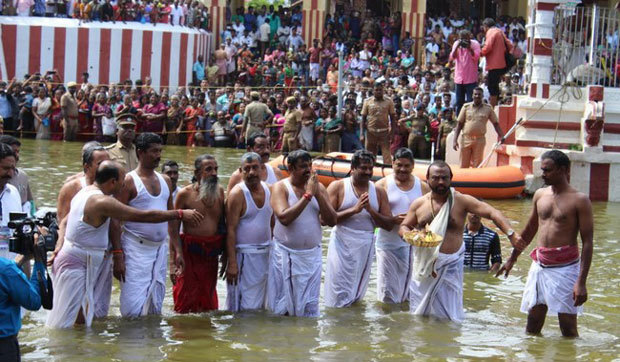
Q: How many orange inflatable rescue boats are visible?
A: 1